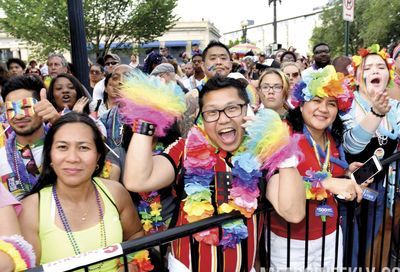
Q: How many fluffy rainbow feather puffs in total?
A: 2